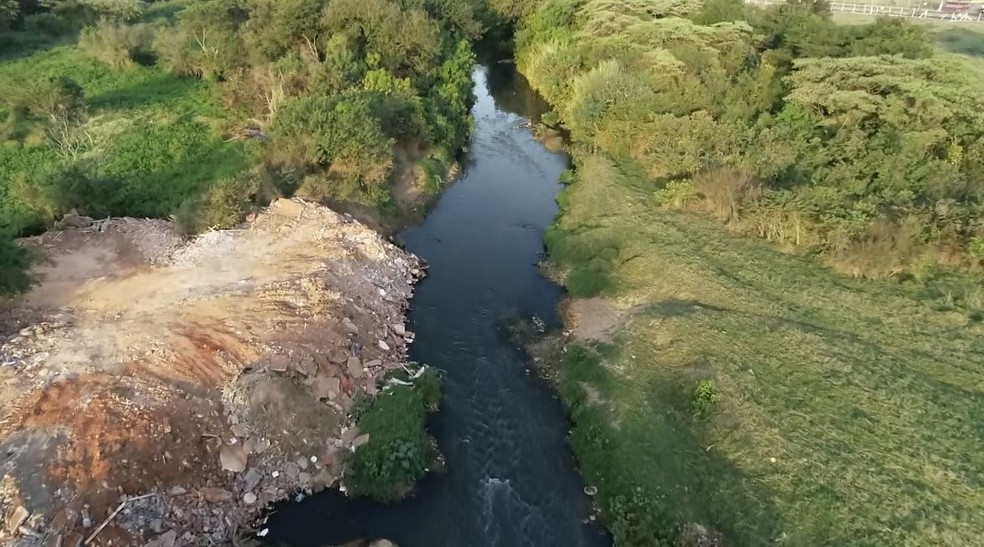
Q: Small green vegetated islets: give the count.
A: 1